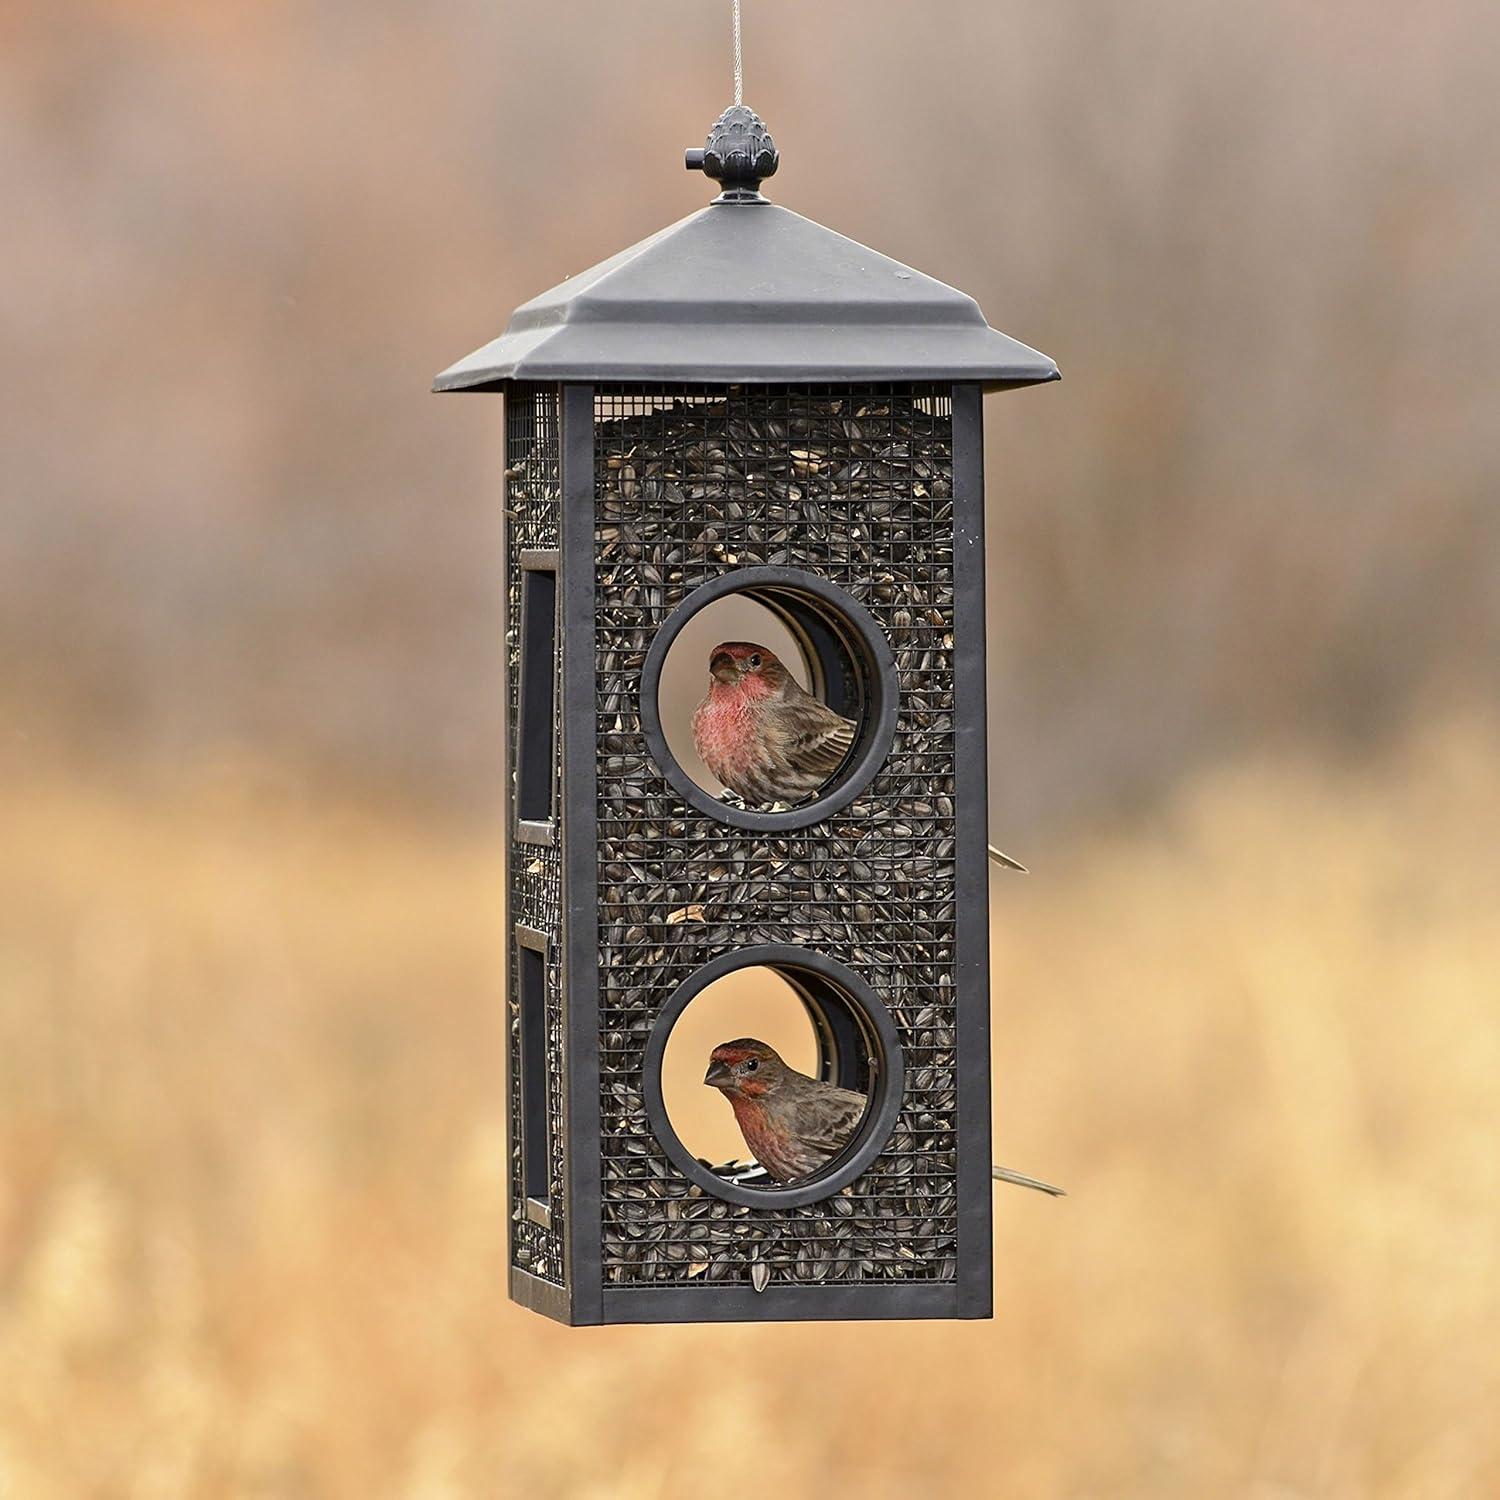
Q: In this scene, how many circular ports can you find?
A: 2